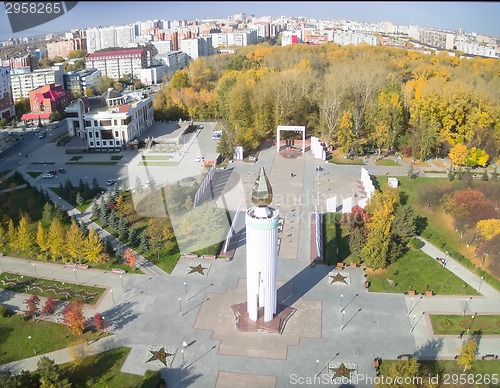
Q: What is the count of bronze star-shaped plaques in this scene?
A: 4